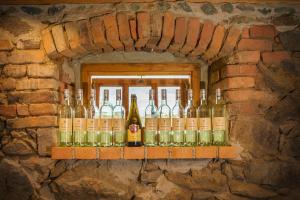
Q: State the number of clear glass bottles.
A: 11